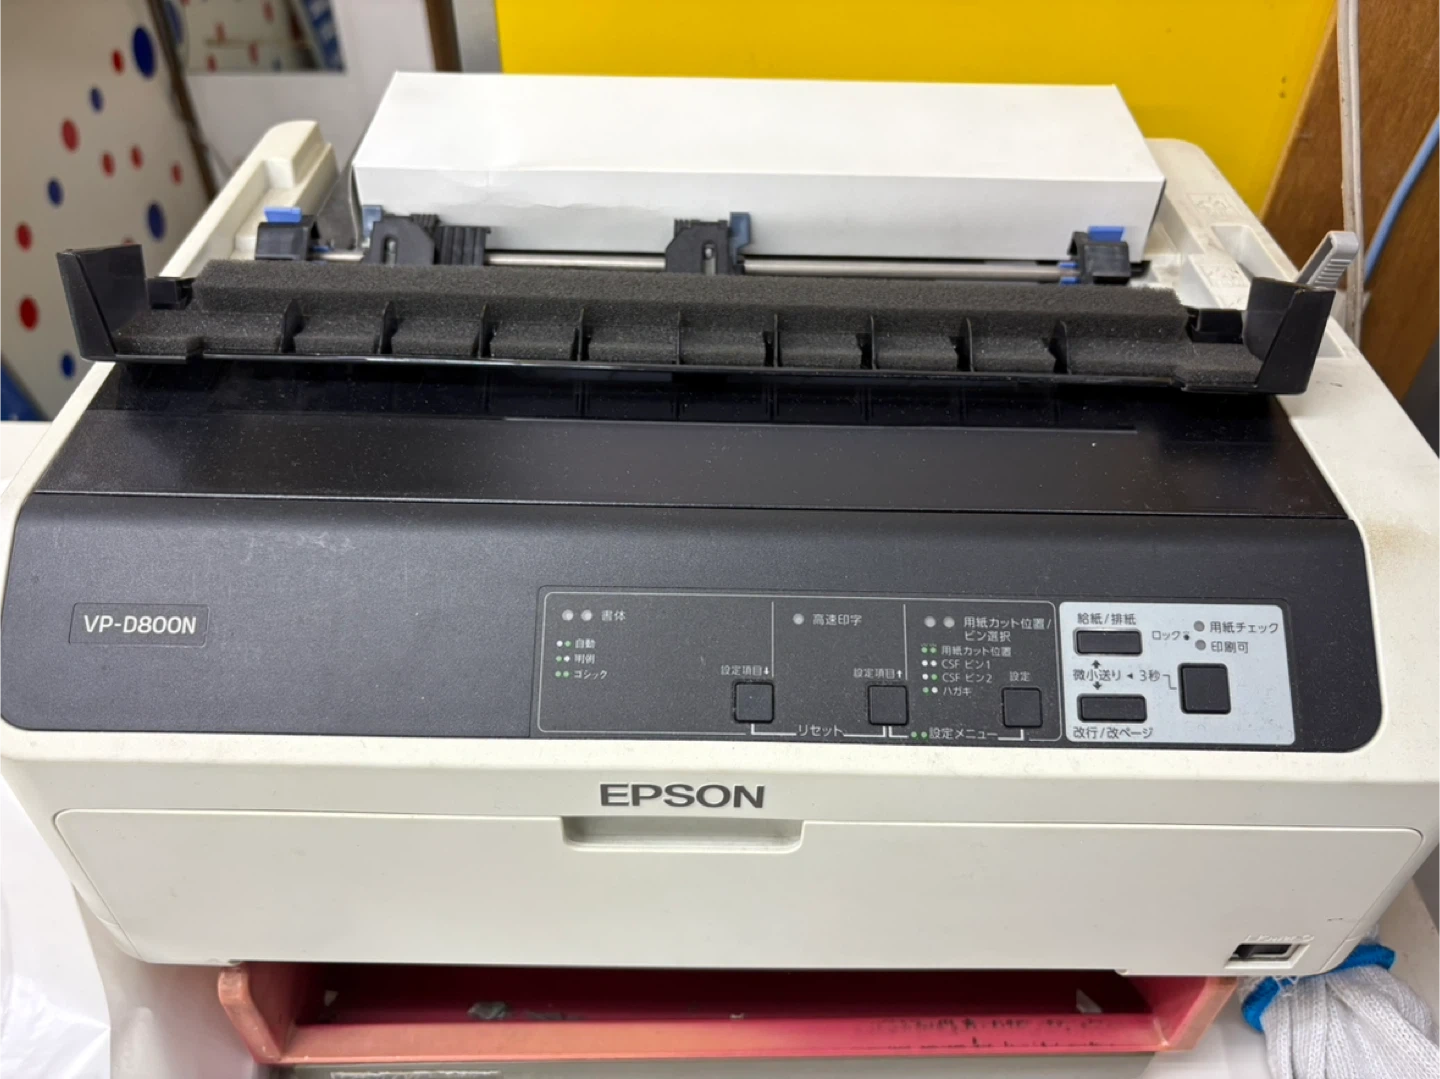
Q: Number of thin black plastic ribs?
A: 9